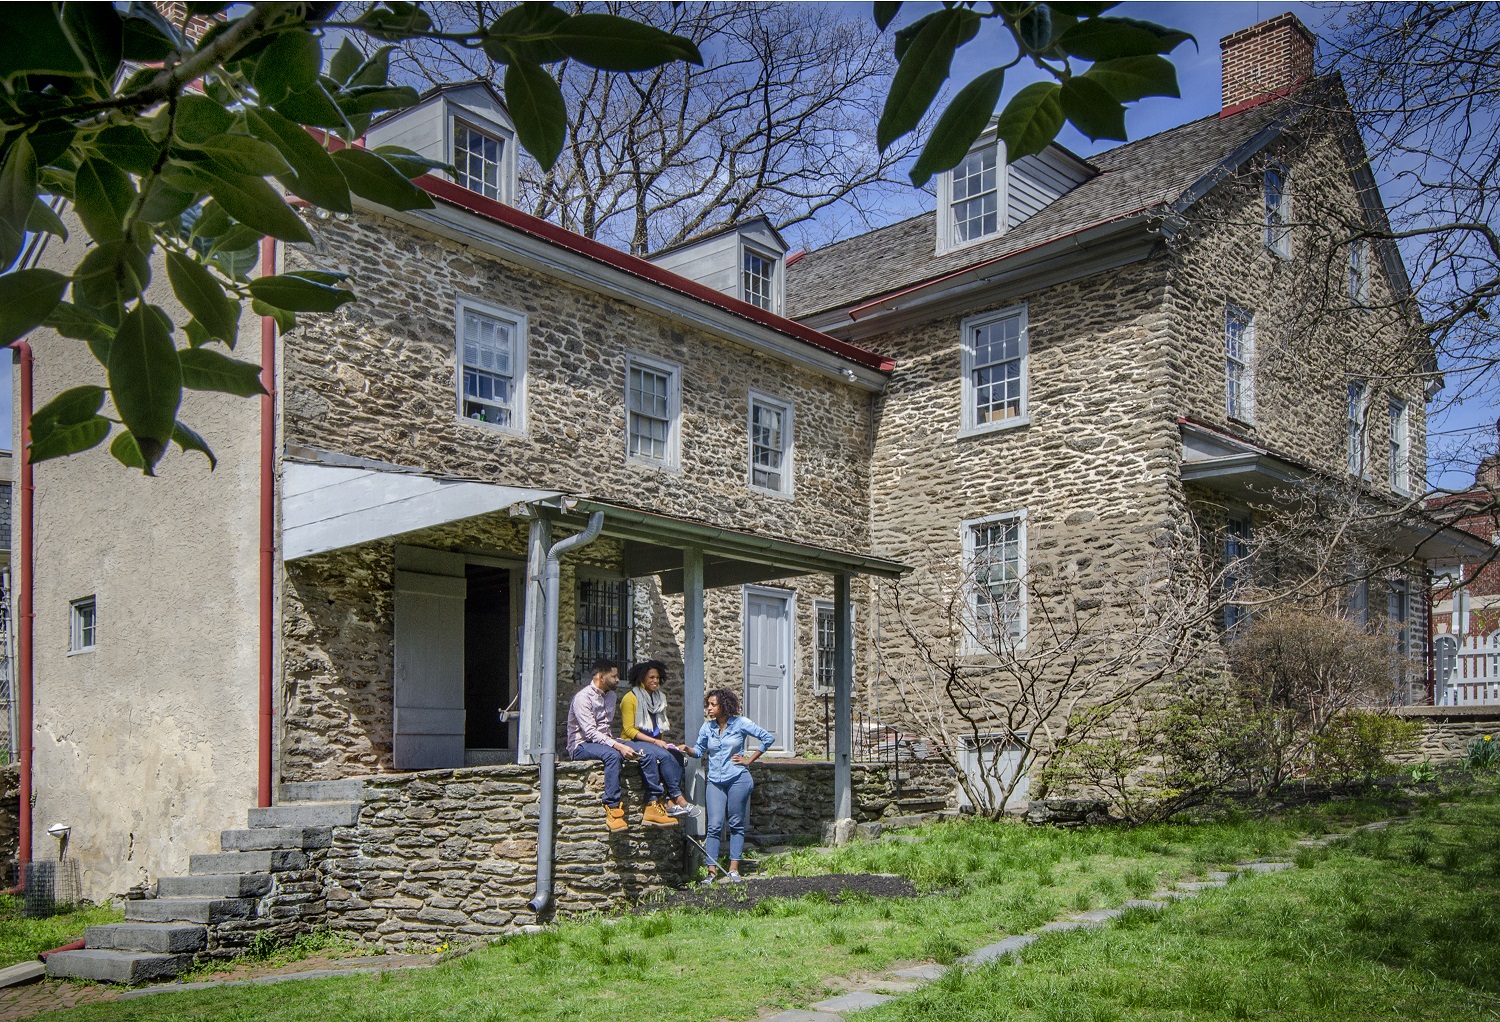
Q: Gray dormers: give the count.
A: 3